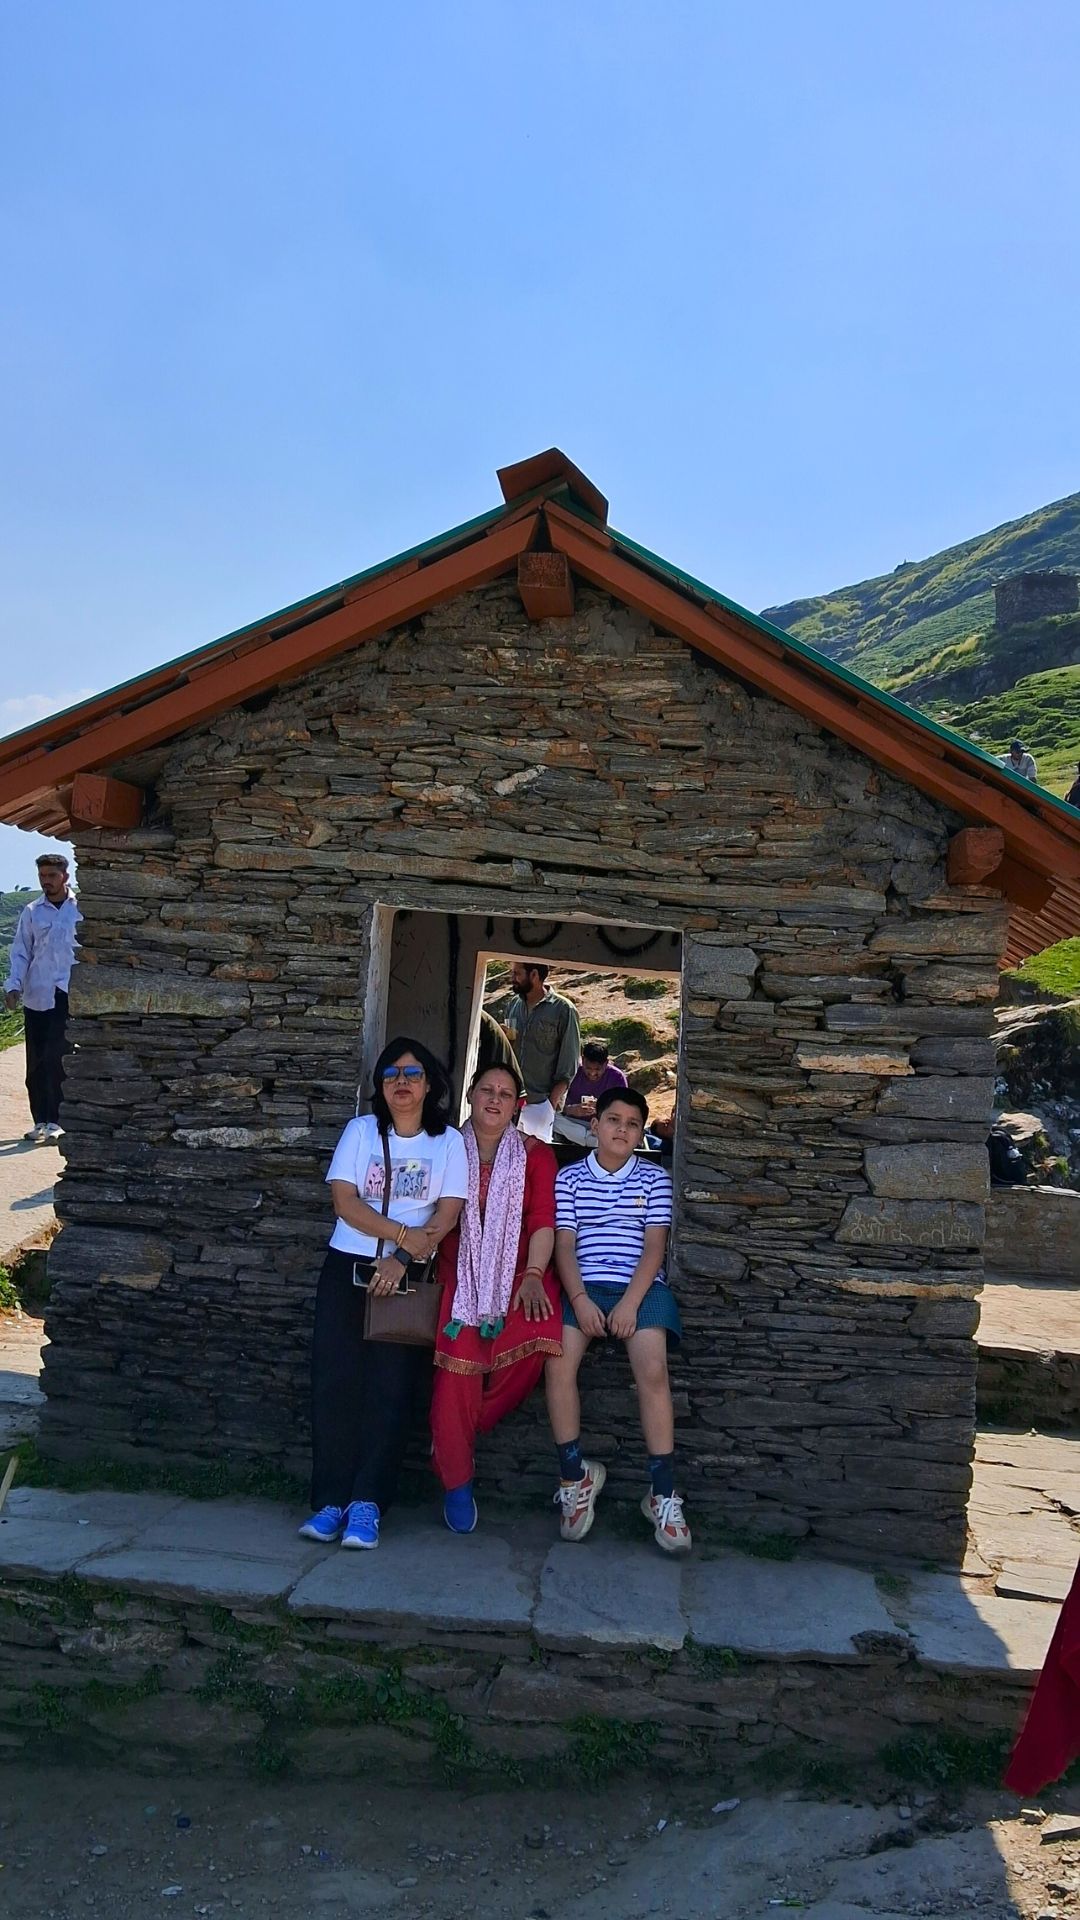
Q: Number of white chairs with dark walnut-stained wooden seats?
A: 0